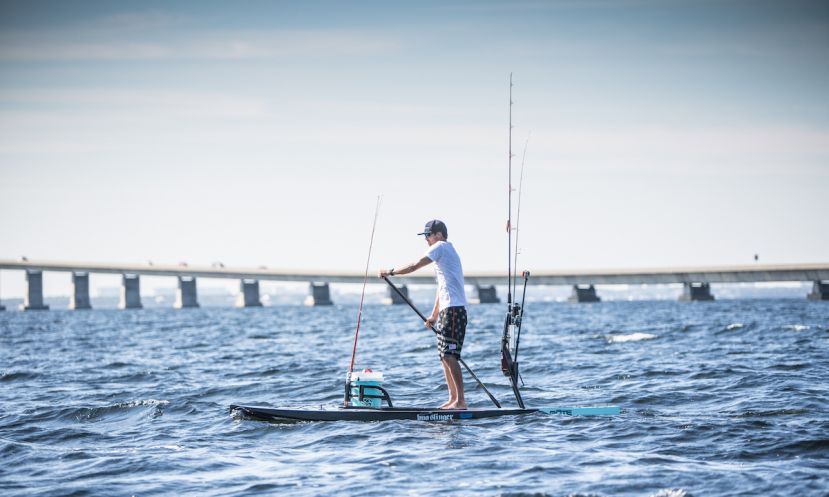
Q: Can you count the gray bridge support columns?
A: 11